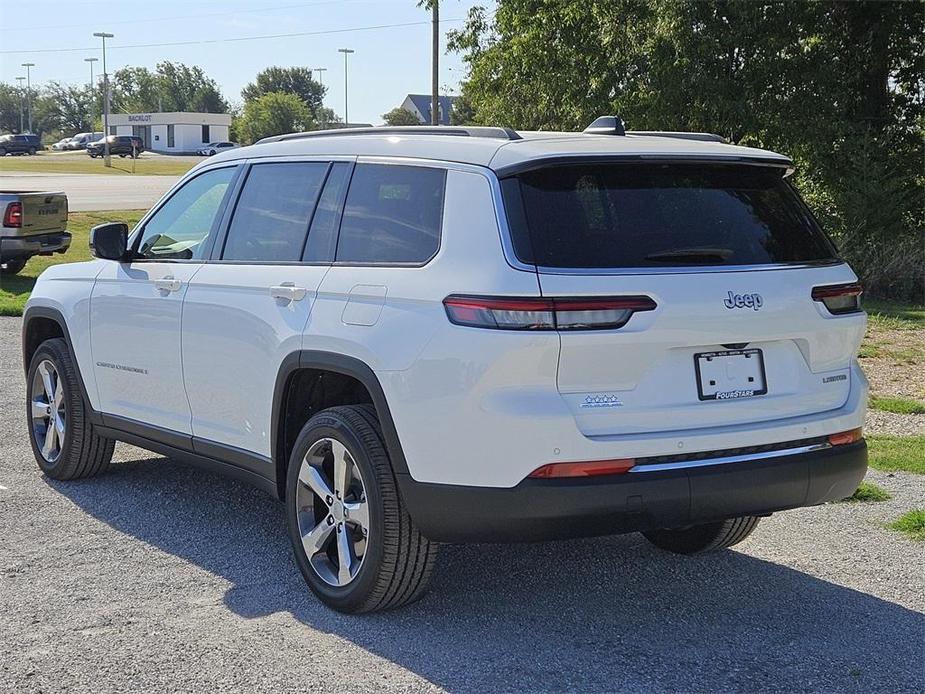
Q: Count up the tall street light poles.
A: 6